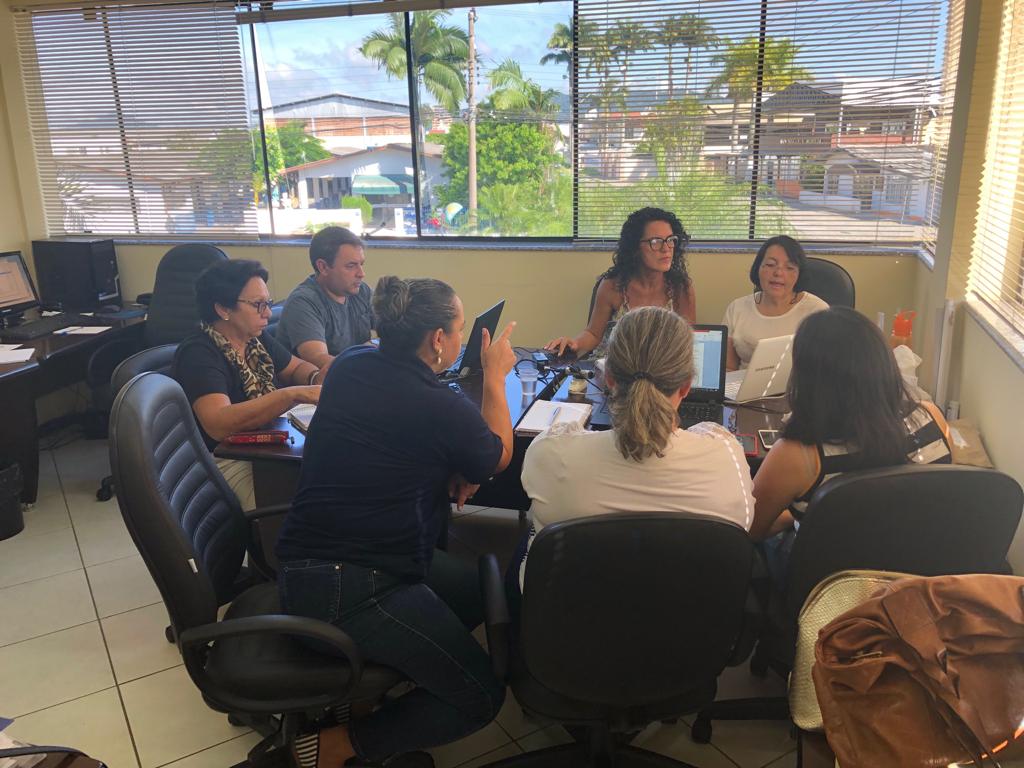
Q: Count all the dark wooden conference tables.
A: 1